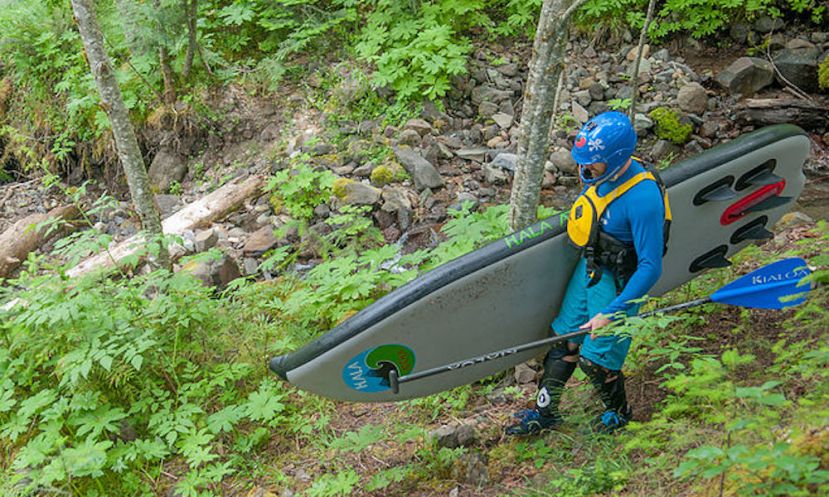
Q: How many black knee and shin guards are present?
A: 2